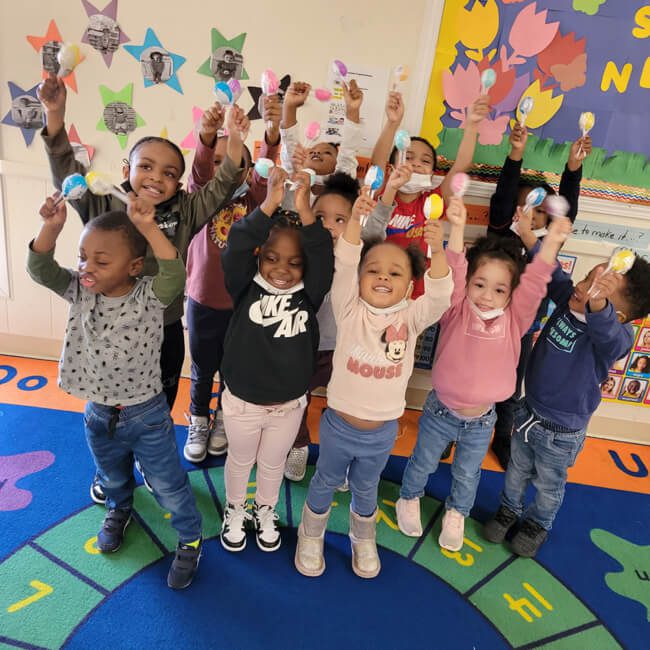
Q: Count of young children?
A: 11